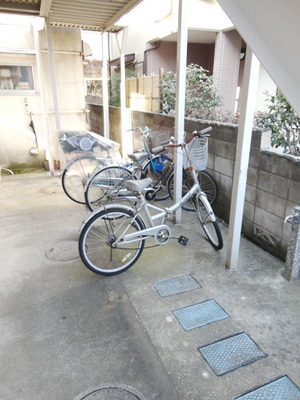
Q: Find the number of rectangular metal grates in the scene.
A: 4